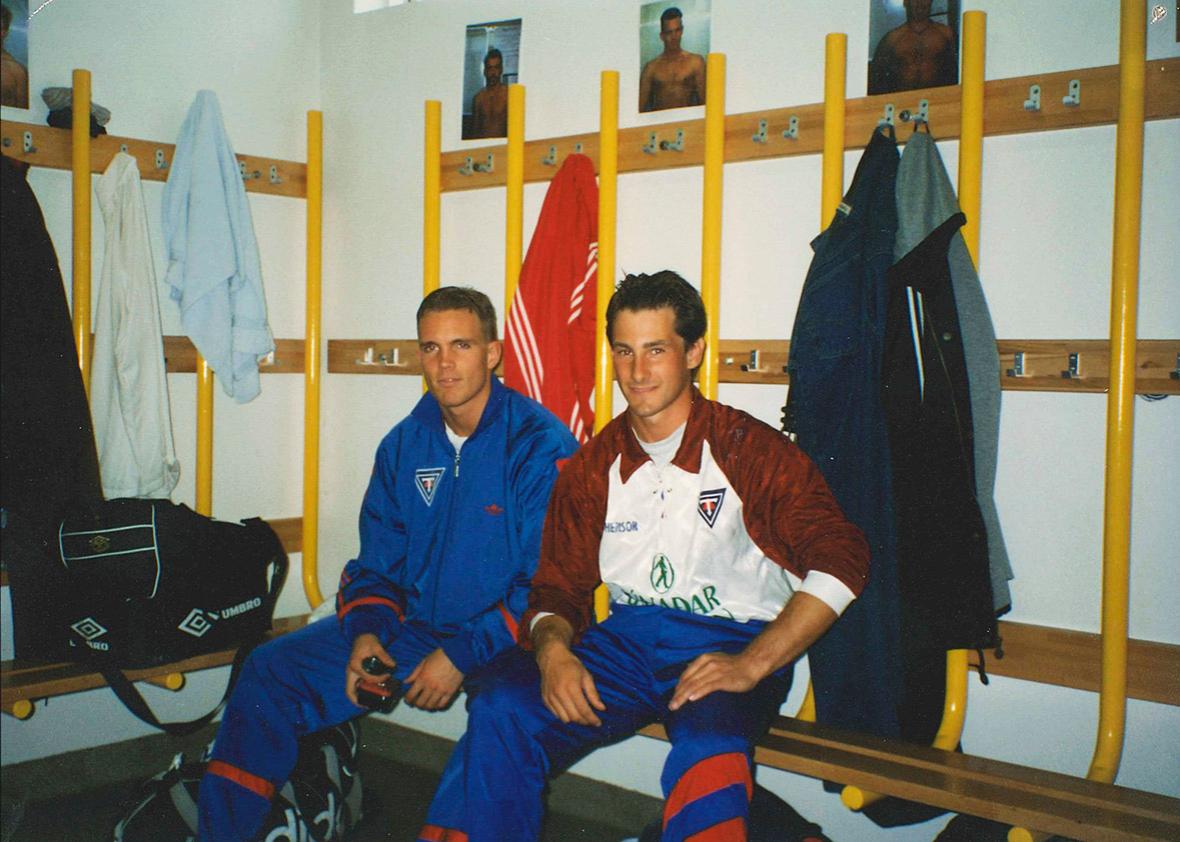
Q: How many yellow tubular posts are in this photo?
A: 10